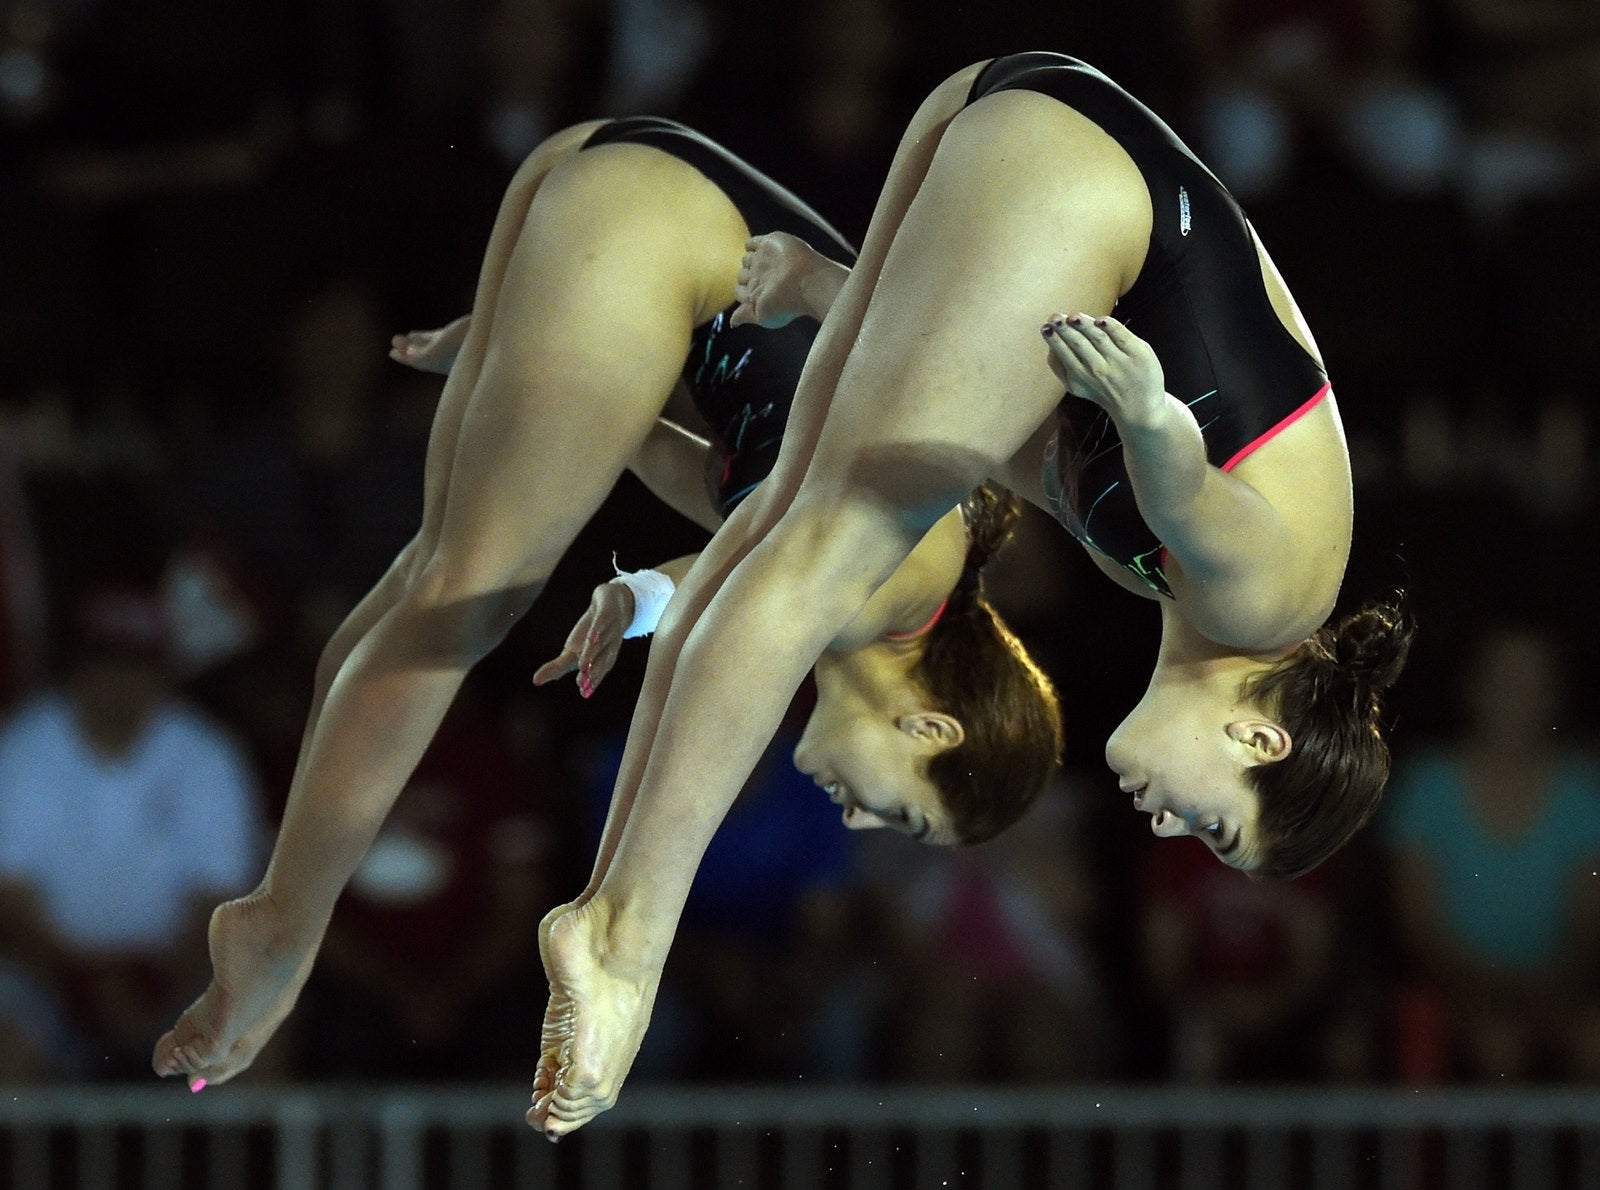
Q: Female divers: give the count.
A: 2